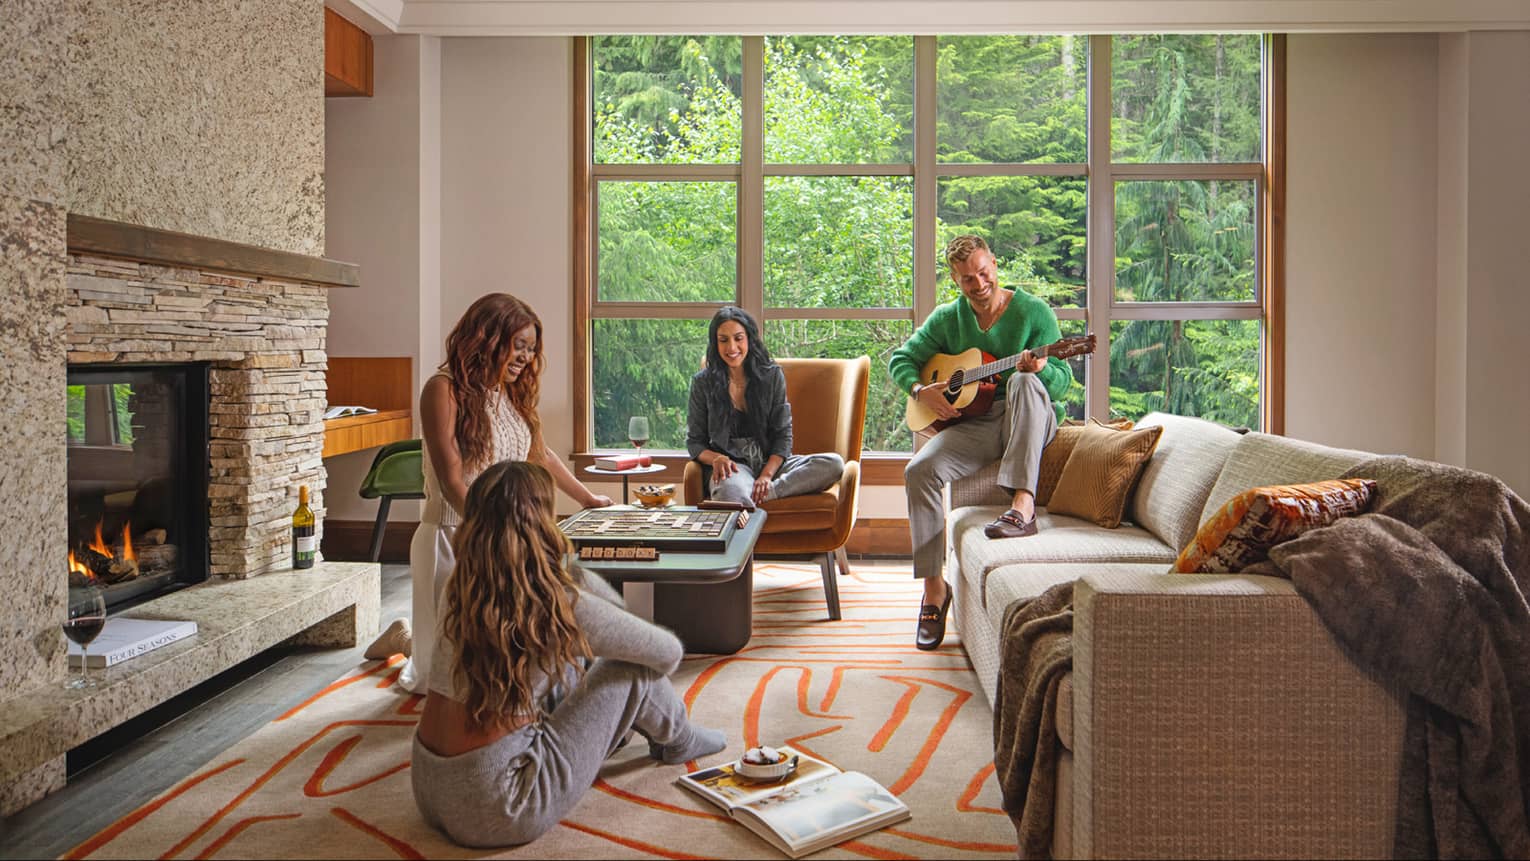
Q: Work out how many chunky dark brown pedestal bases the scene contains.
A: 1